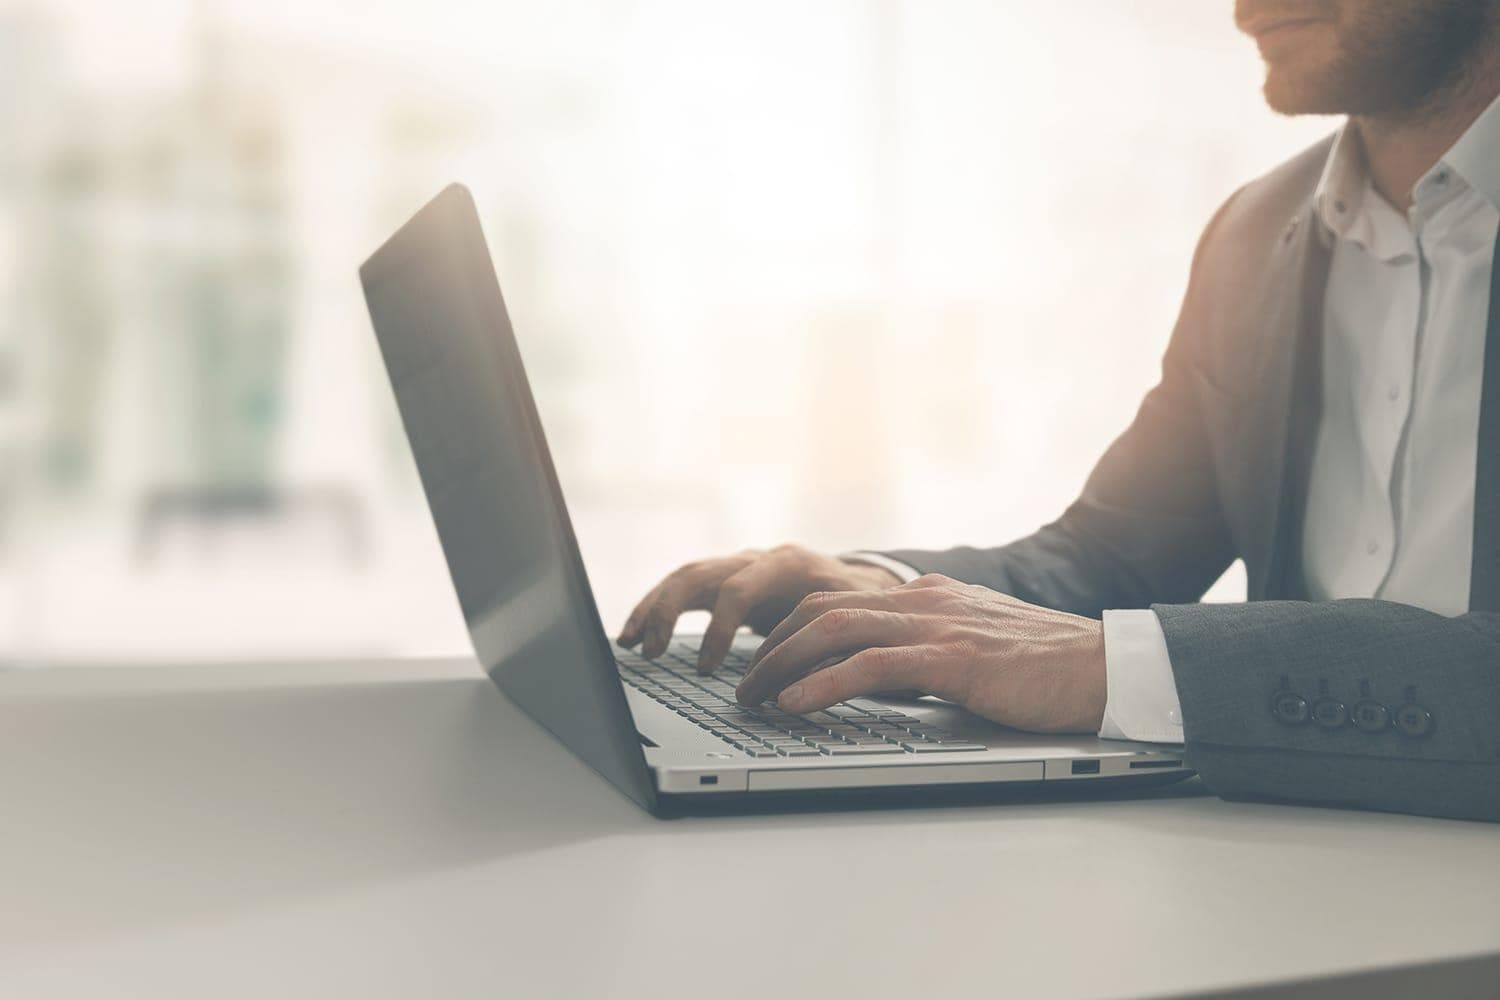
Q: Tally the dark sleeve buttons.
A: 4